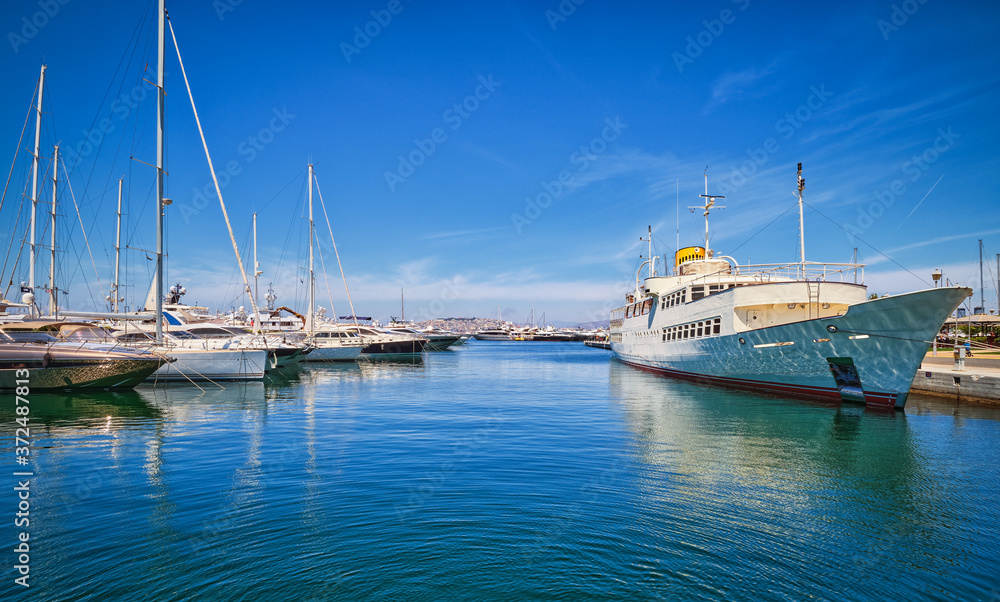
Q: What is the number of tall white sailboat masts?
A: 6